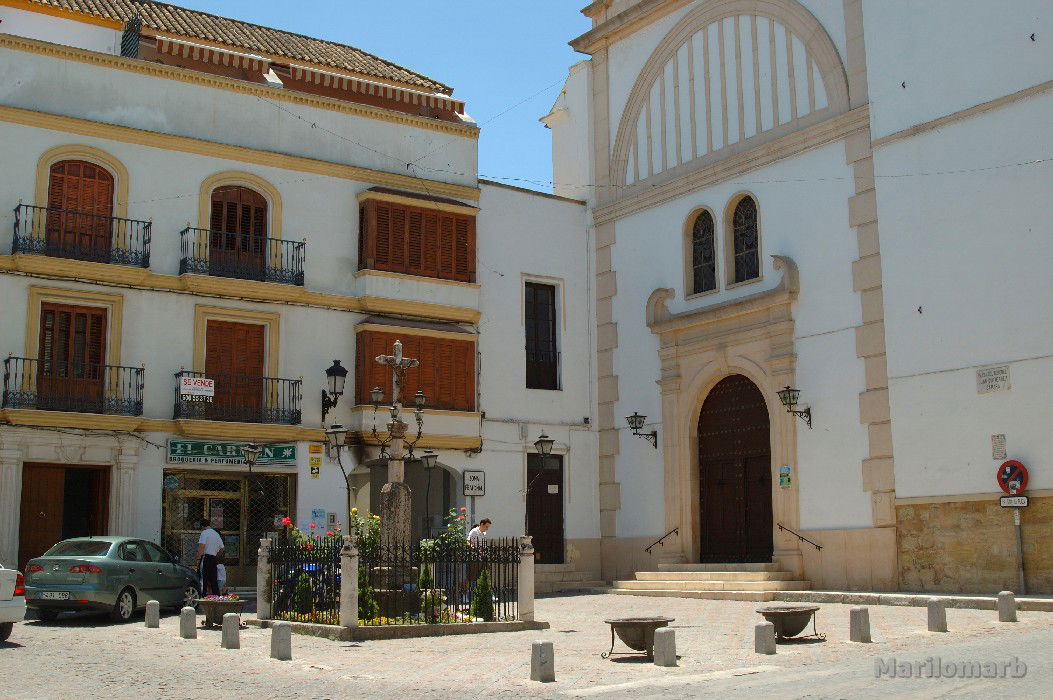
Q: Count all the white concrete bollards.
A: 10